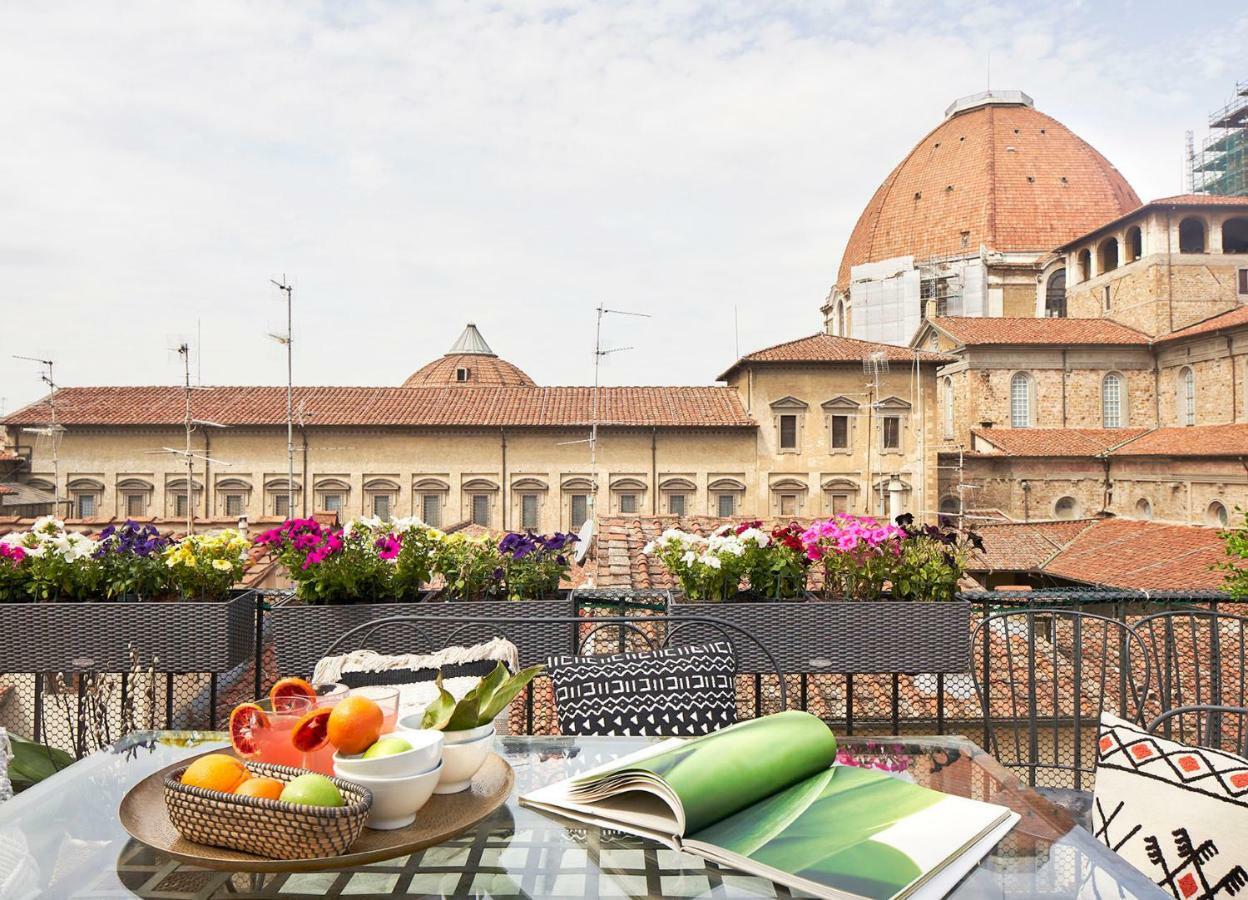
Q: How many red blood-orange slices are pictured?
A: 3